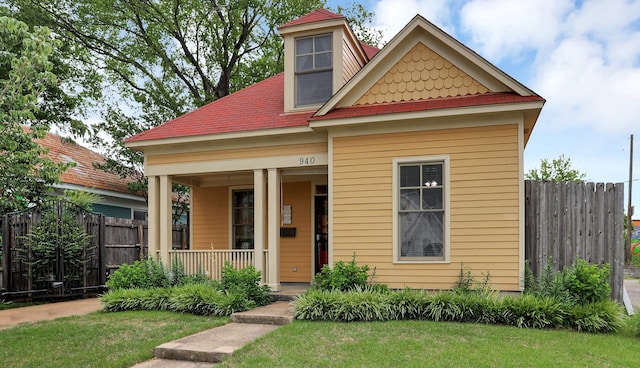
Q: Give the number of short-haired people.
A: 0